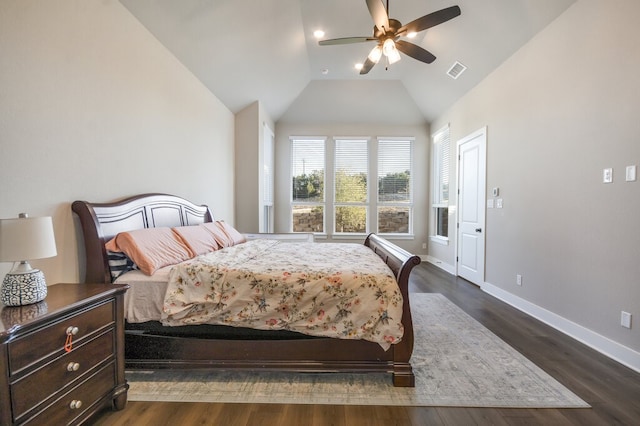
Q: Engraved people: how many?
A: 0